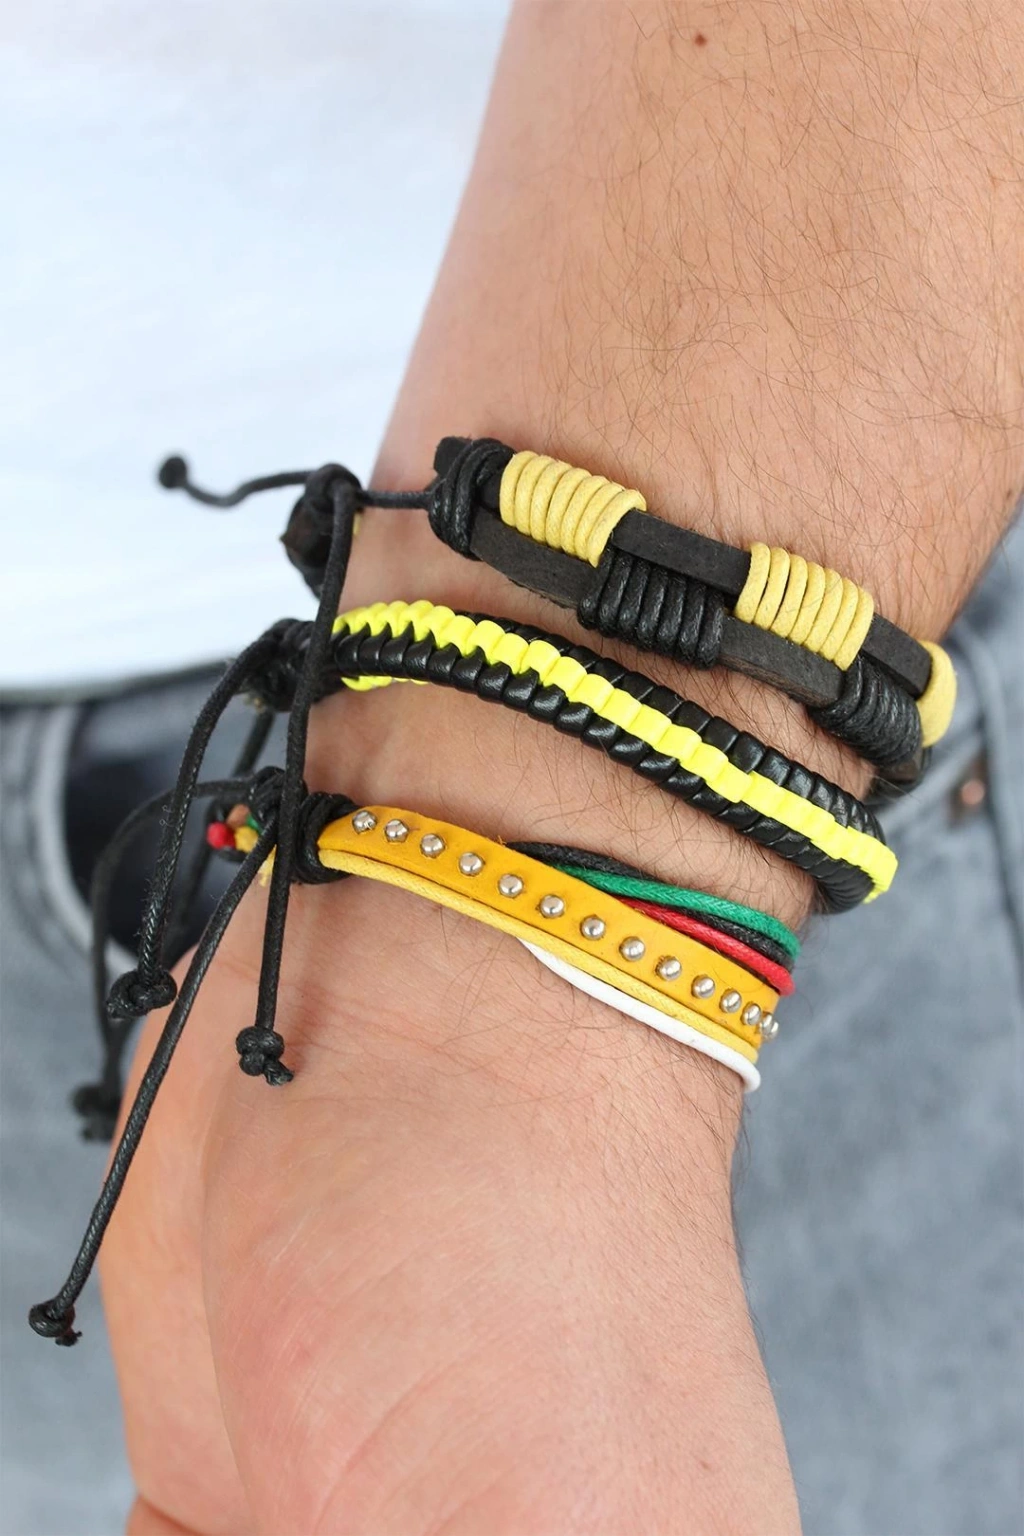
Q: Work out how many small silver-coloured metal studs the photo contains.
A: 14